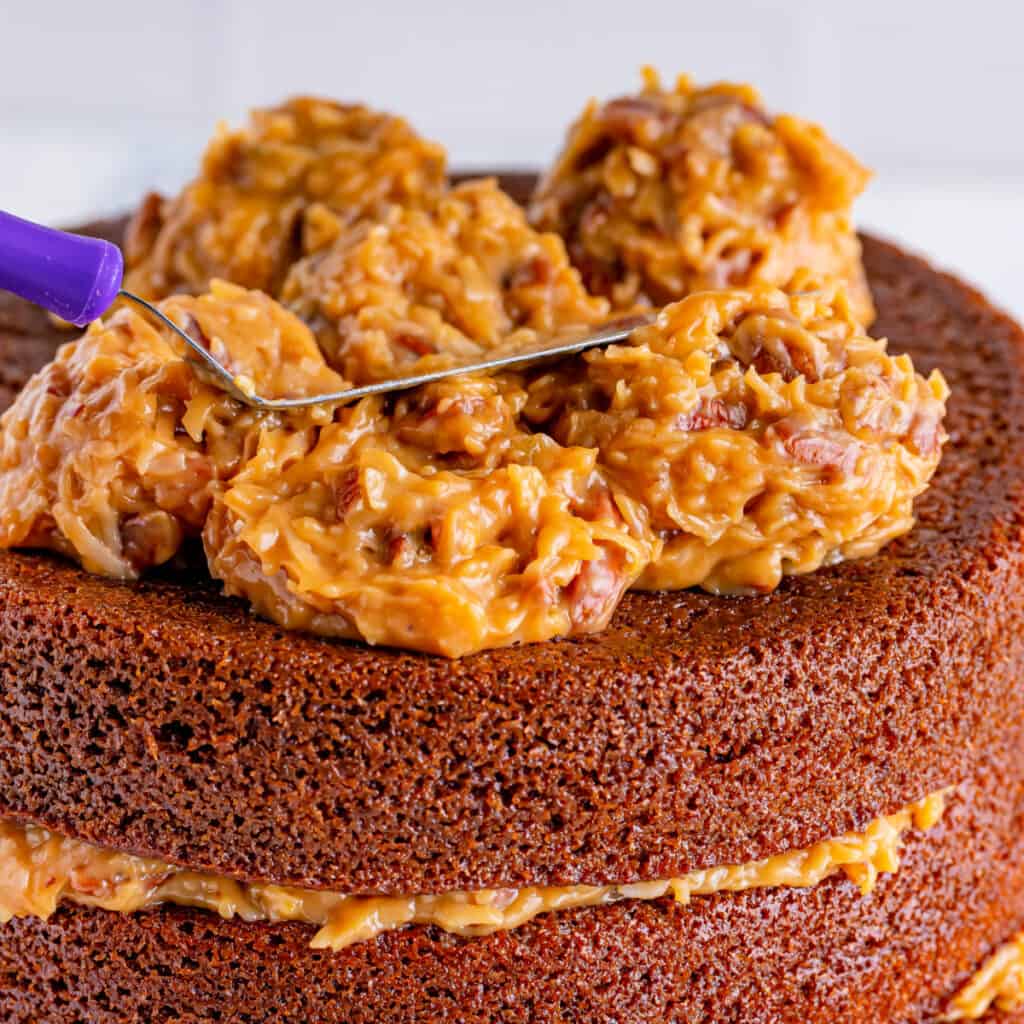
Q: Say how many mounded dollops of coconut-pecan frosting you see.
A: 6